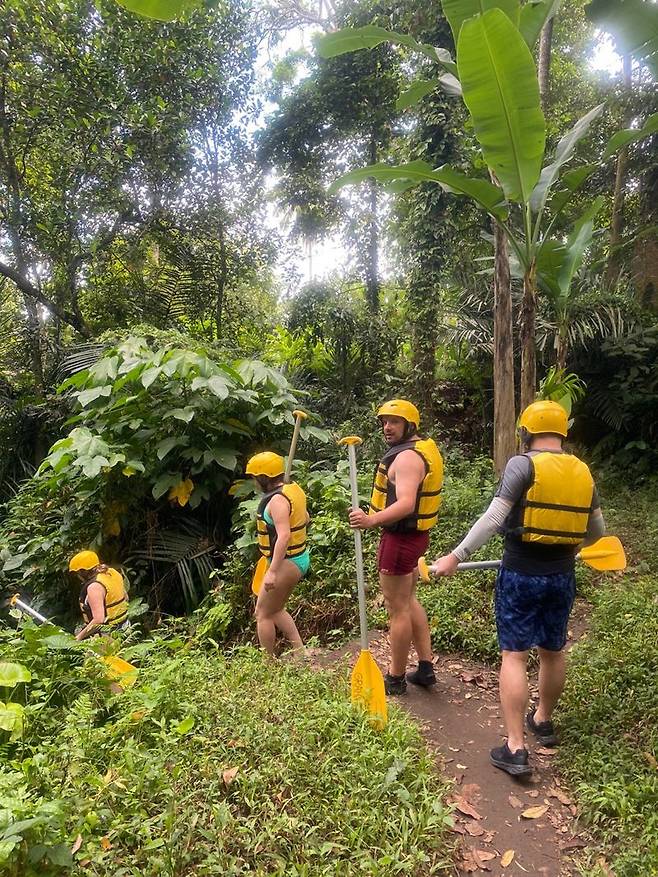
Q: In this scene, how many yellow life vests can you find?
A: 4